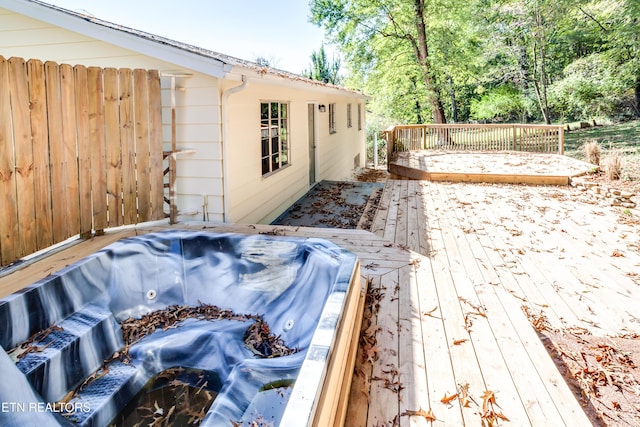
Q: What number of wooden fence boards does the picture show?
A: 11